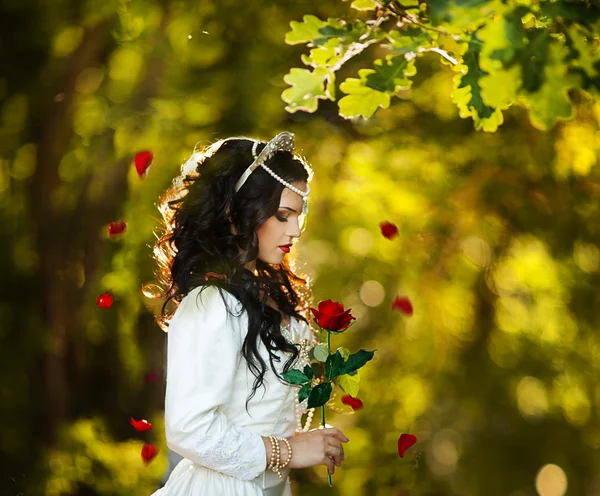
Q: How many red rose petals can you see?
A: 9